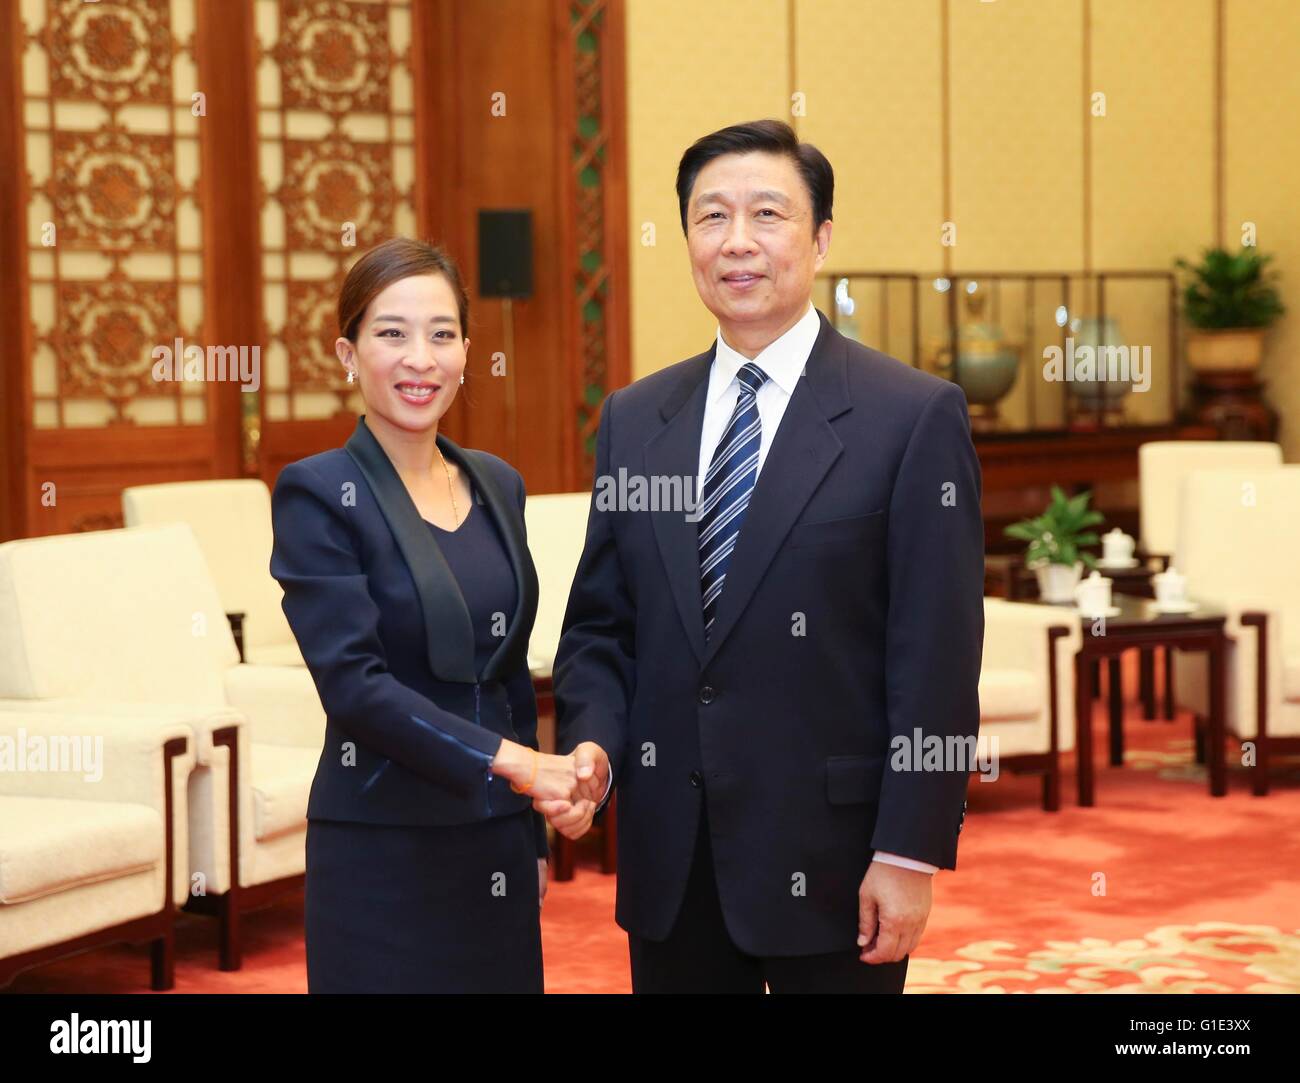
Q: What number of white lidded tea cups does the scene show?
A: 3